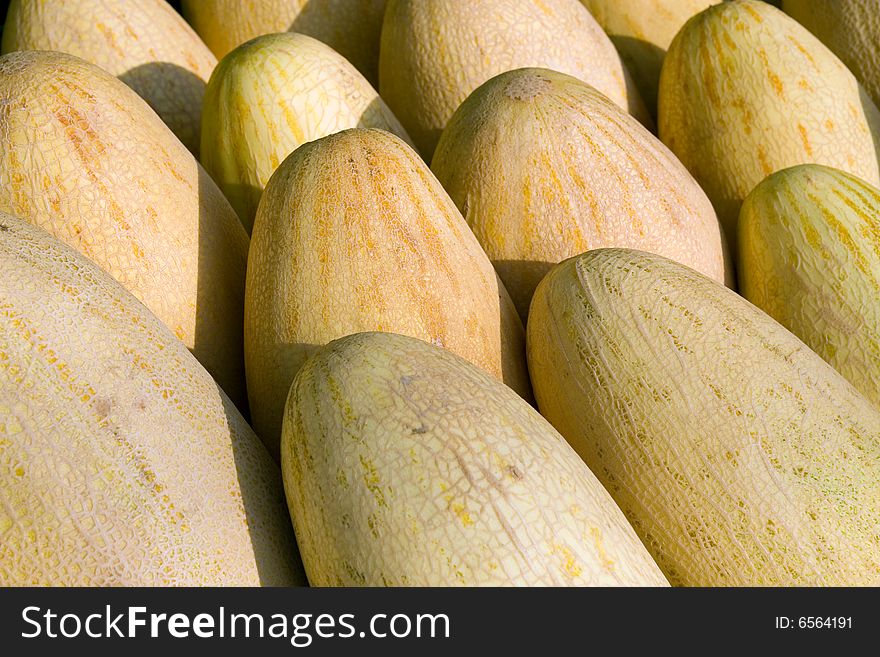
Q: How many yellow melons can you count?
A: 14